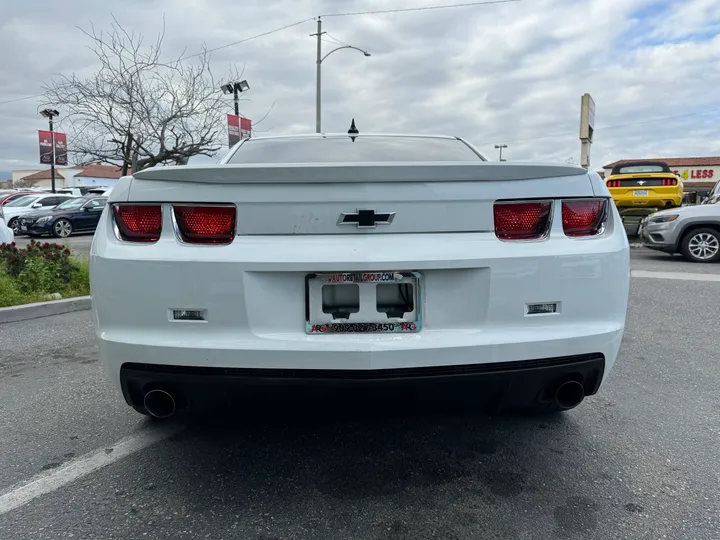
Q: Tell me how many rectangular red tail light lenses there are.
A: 4